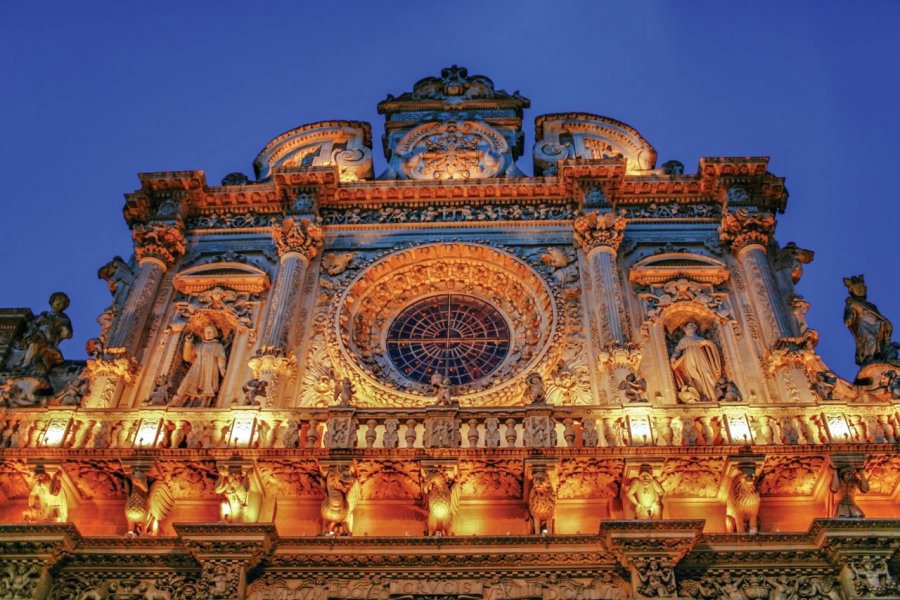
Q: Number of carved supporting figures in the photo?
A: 9